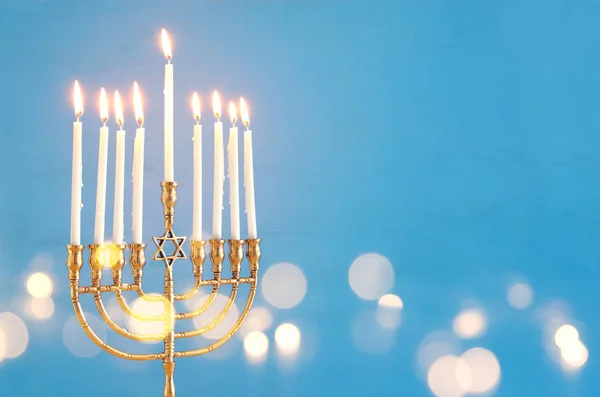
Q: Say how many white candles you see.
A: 9